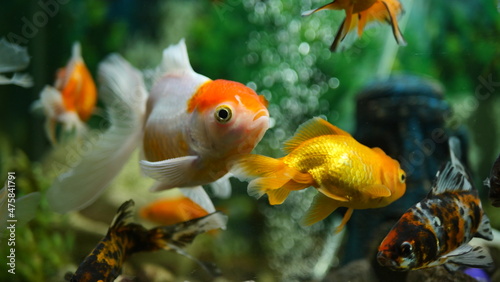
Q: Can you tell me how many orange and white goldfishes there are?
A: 2